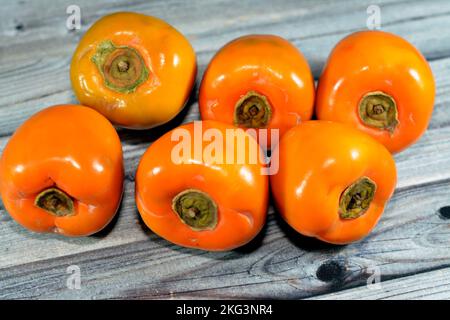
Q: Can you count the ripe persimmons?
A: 6